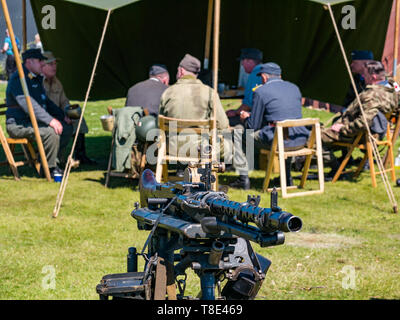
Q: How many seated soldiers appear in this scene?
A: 8